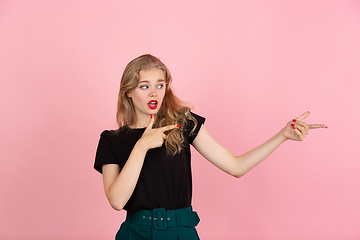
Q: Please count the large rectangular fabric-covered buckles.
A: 1